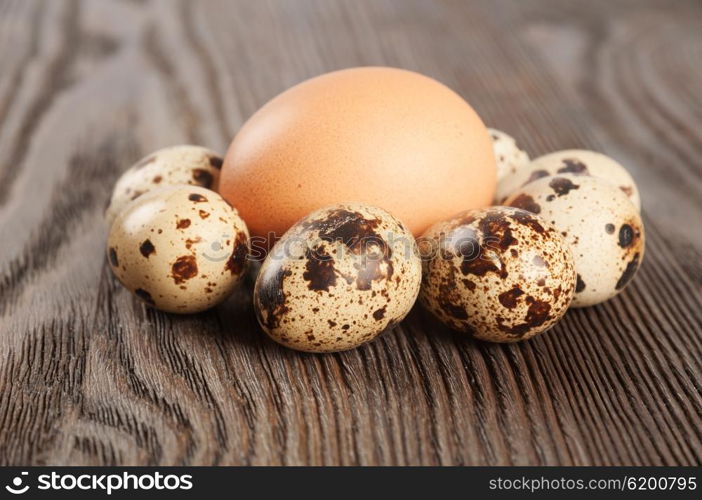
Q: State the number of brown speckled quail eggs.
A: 7